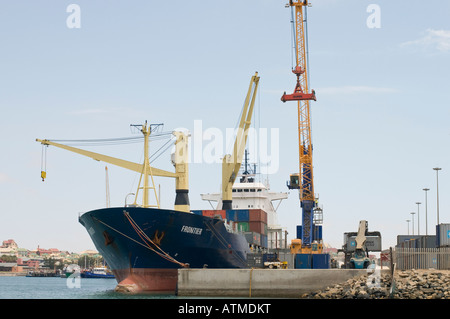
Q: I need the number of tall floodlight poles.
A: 5